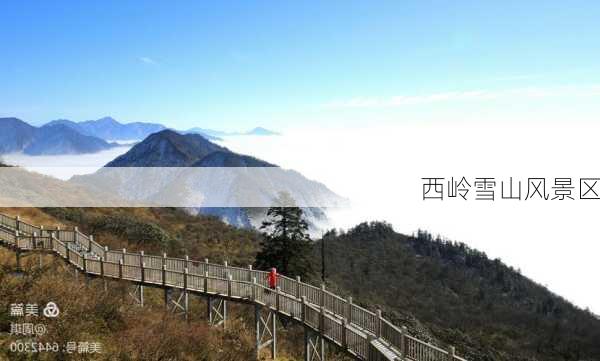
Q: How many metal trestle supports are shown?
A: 5